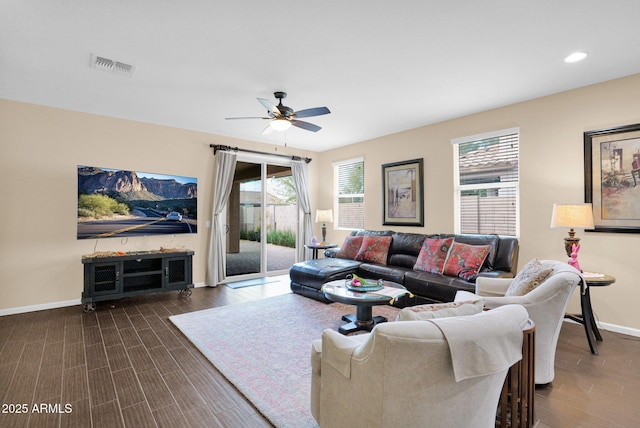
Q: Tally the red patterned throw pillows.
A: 4